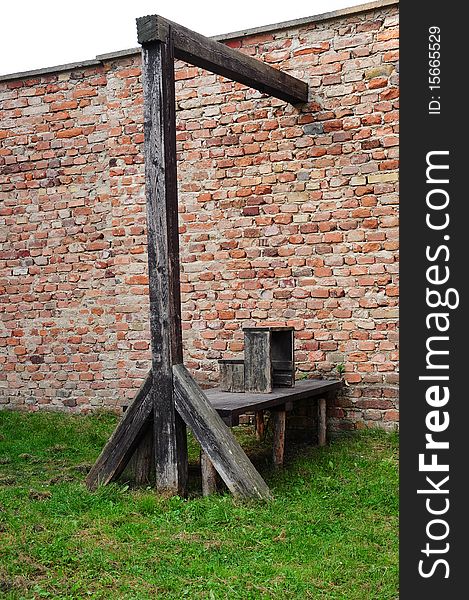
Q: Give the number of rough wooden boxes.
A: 2